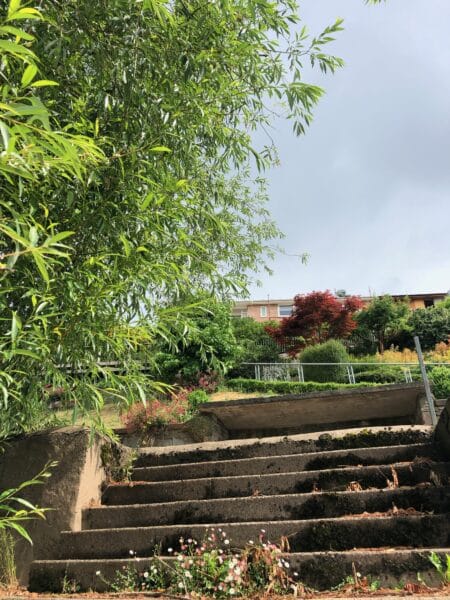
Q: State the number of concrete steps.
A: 6